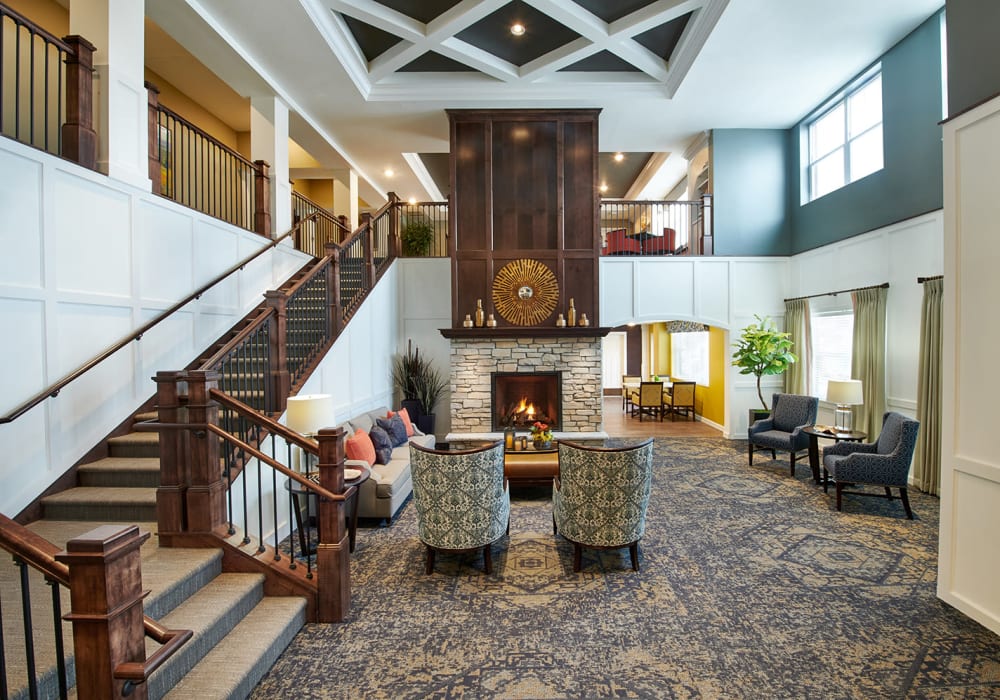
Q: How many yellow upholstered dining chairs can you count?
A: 4